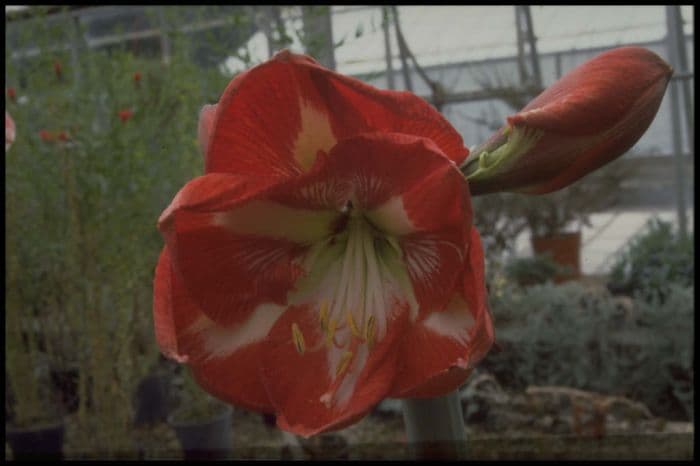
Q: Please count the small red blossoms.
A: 6